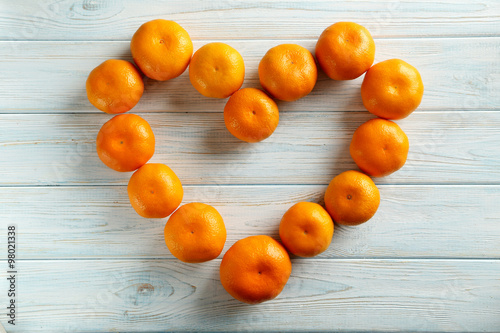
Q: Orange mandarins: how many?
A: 14